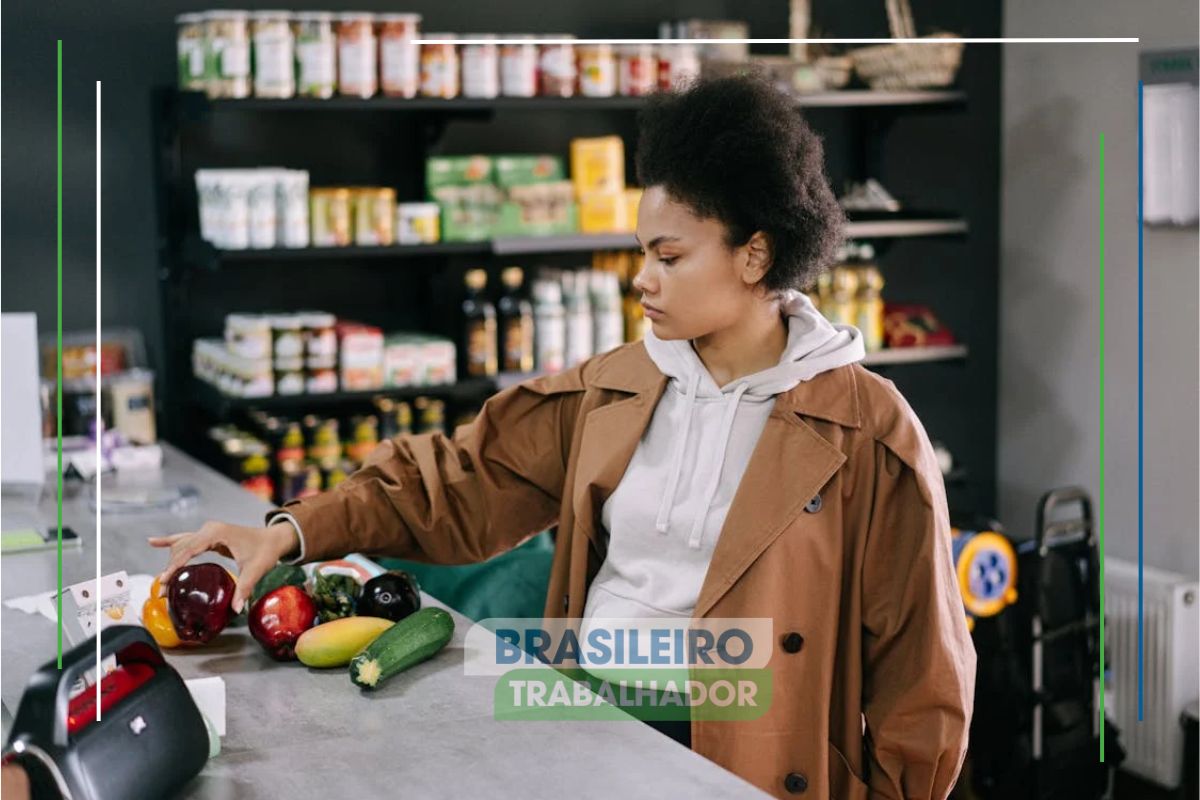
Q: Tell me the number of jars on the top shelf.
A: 13